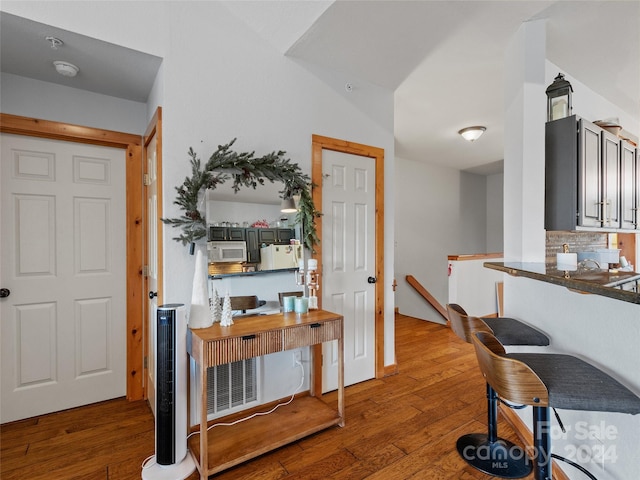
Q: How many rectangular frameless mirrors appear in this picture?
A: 1